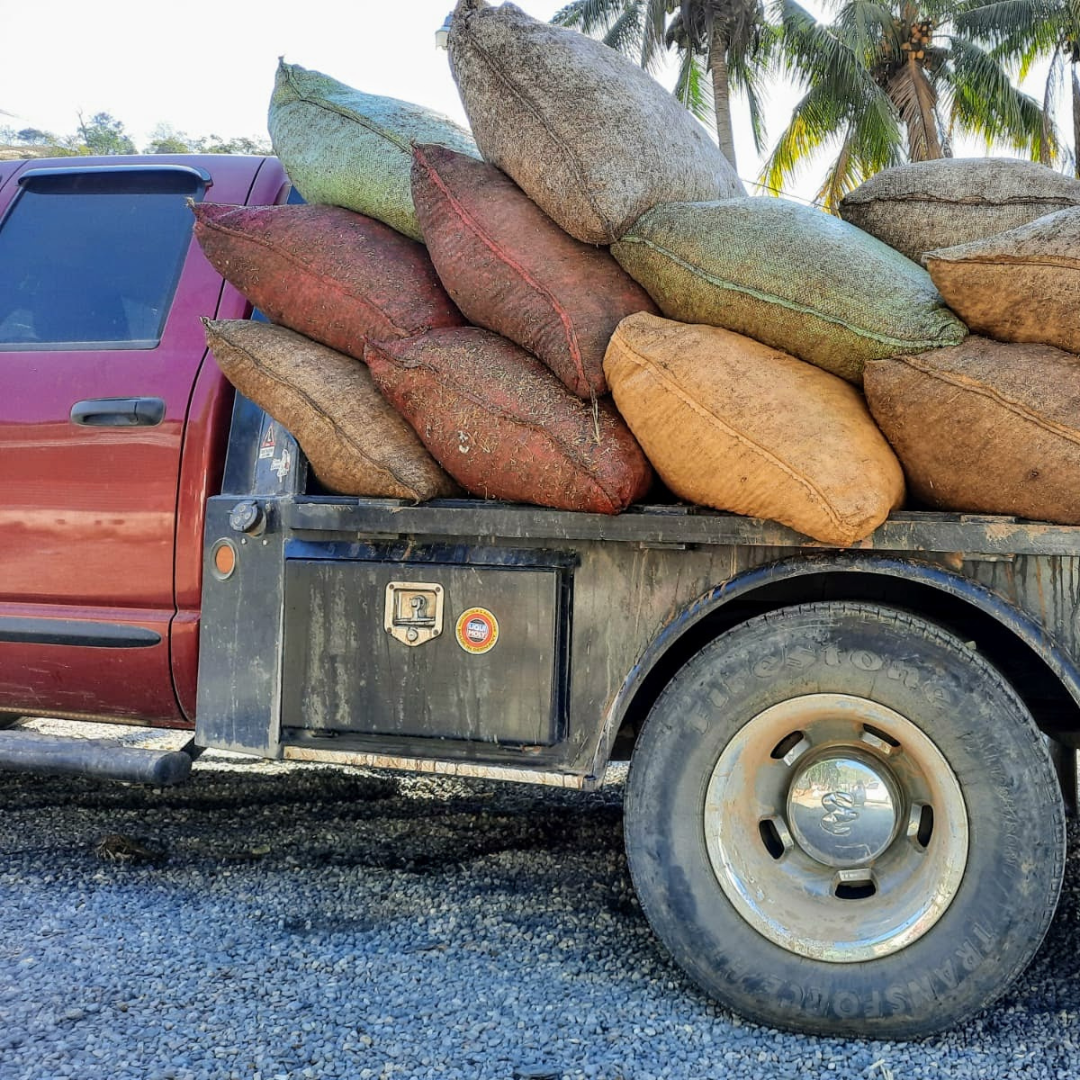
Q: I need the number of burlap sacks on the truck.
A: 11